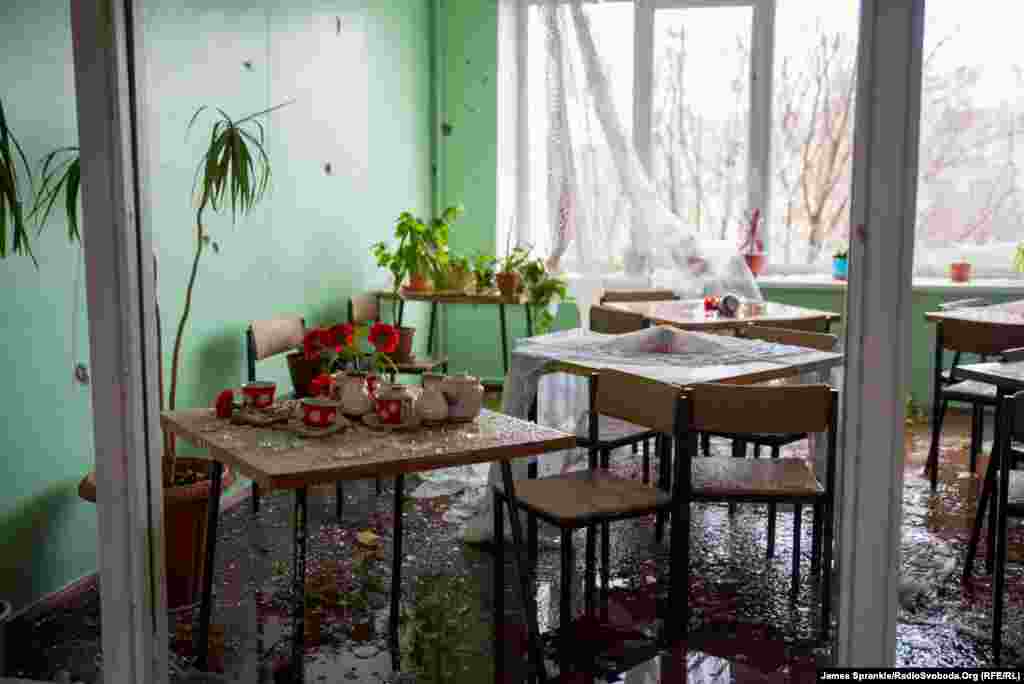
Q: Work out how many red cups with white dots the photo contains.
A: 3